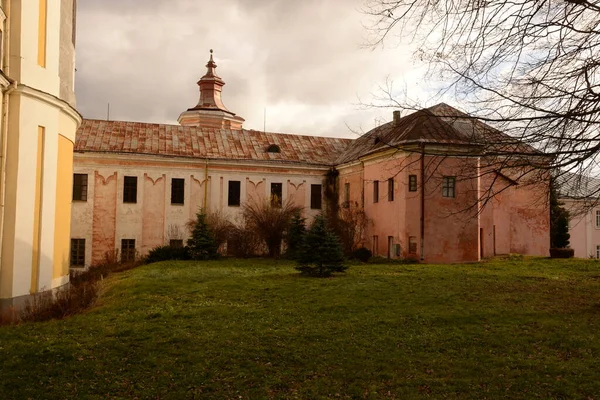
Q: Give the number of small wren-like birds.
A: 0